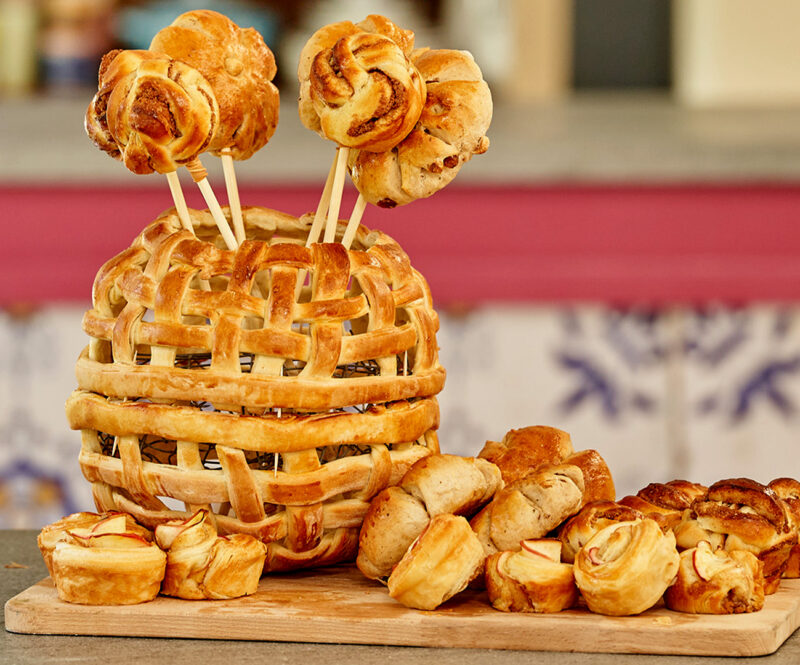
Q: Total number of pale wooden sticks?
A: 6